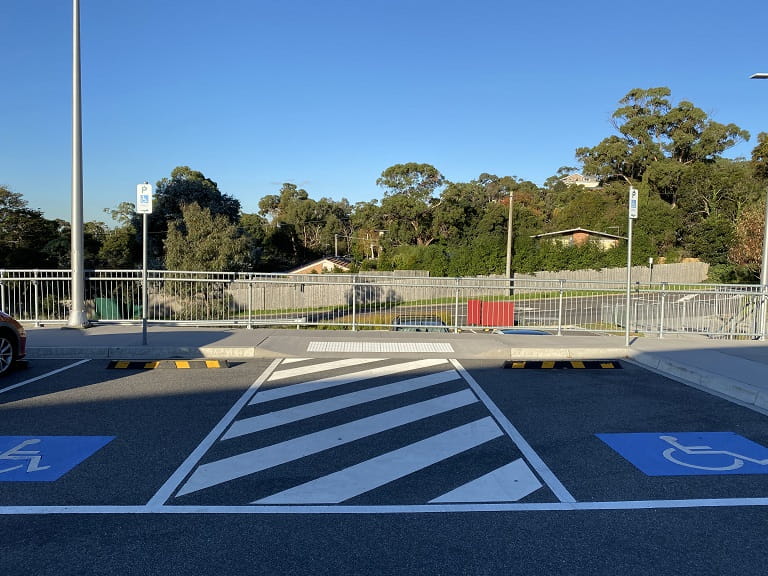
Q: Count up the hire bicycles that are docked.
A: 0